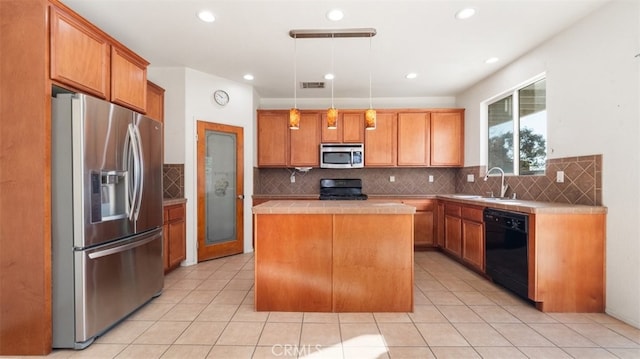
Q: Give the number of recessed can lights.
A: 7